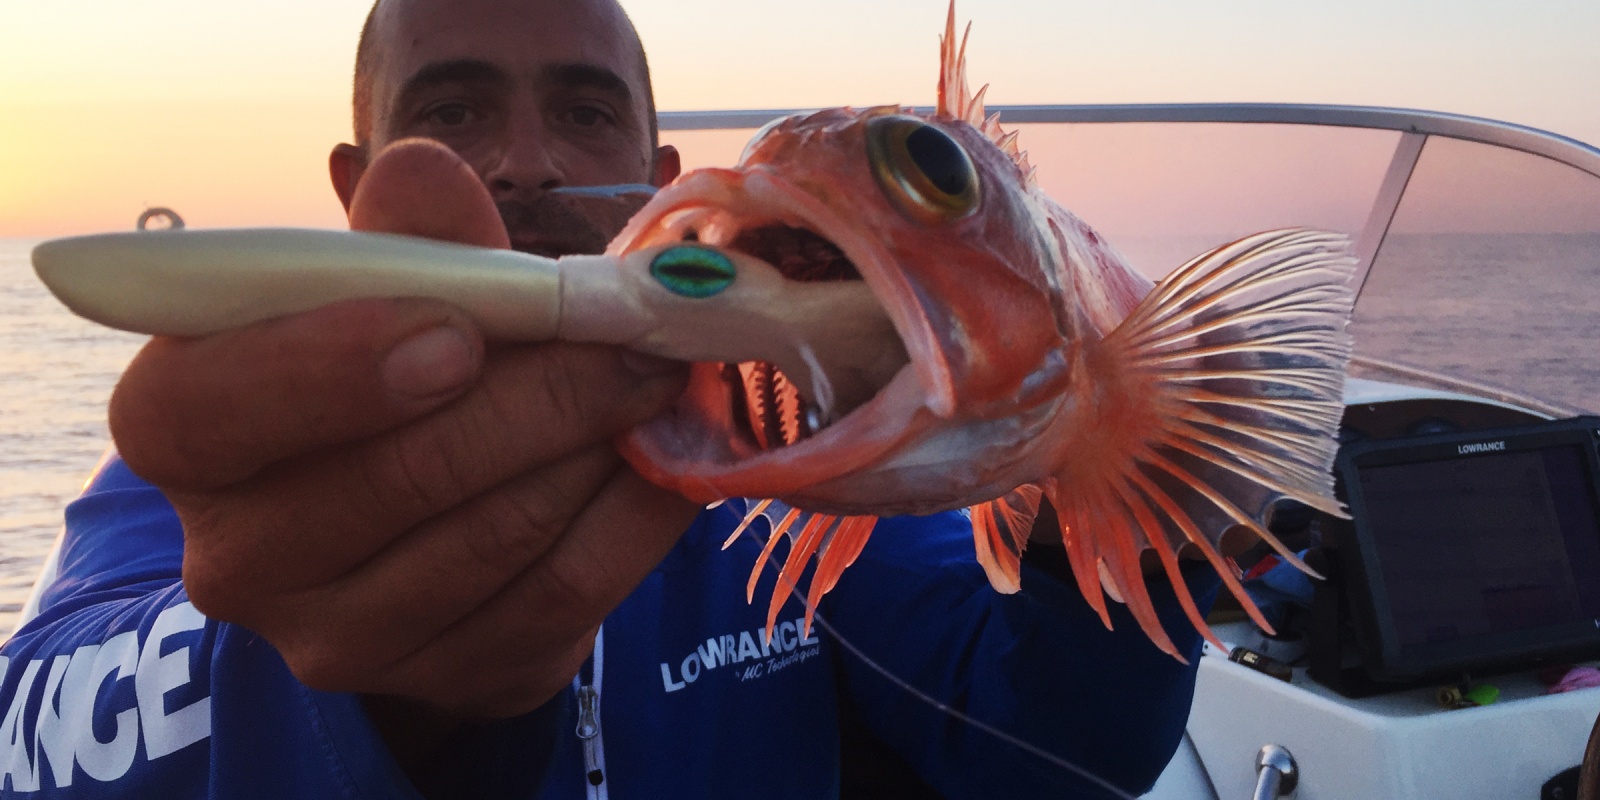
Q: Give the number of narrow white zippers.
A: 1